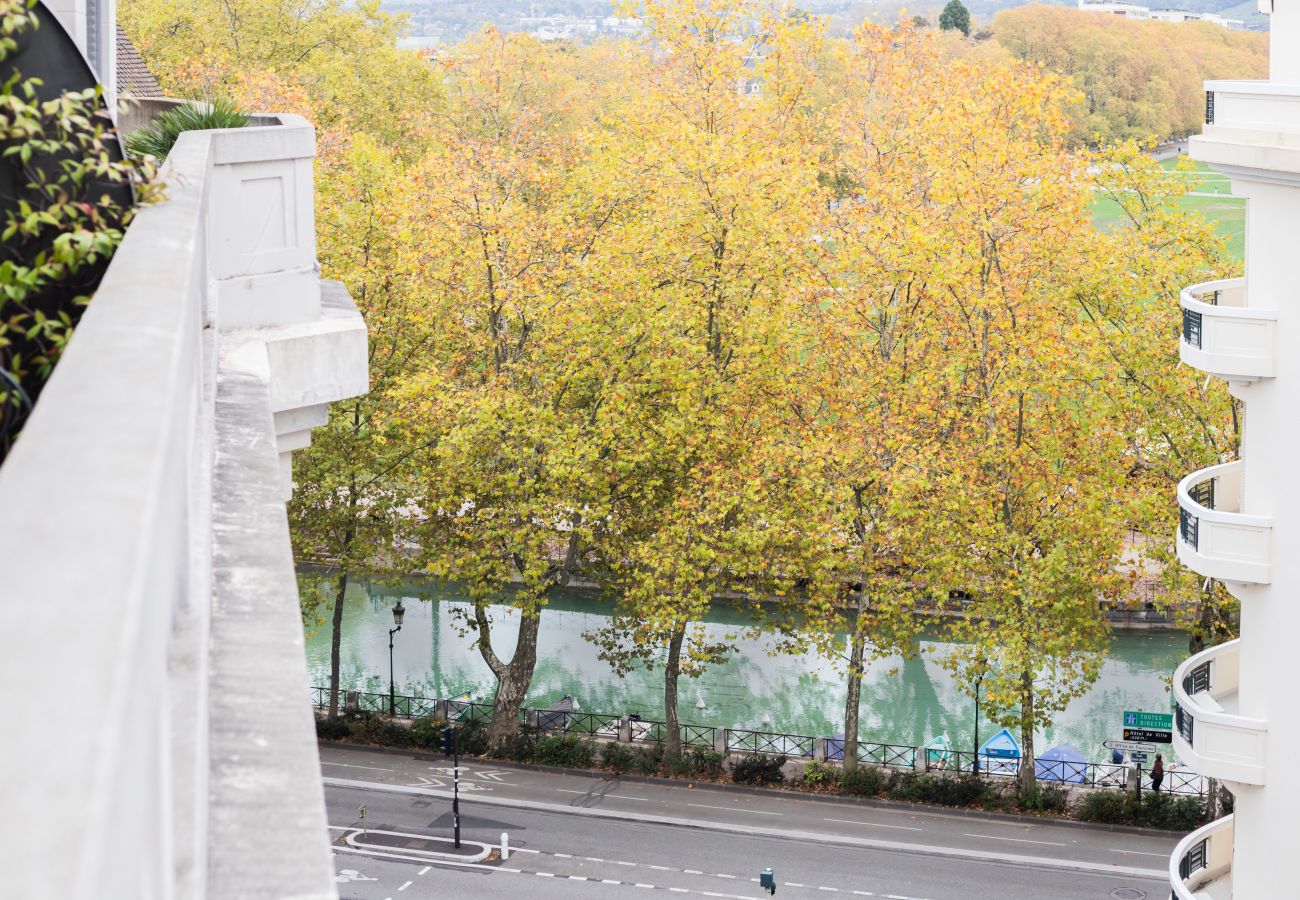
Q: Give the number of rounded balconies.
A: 4